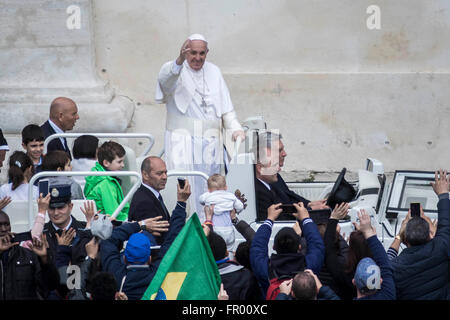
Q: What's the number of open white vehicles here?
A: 1